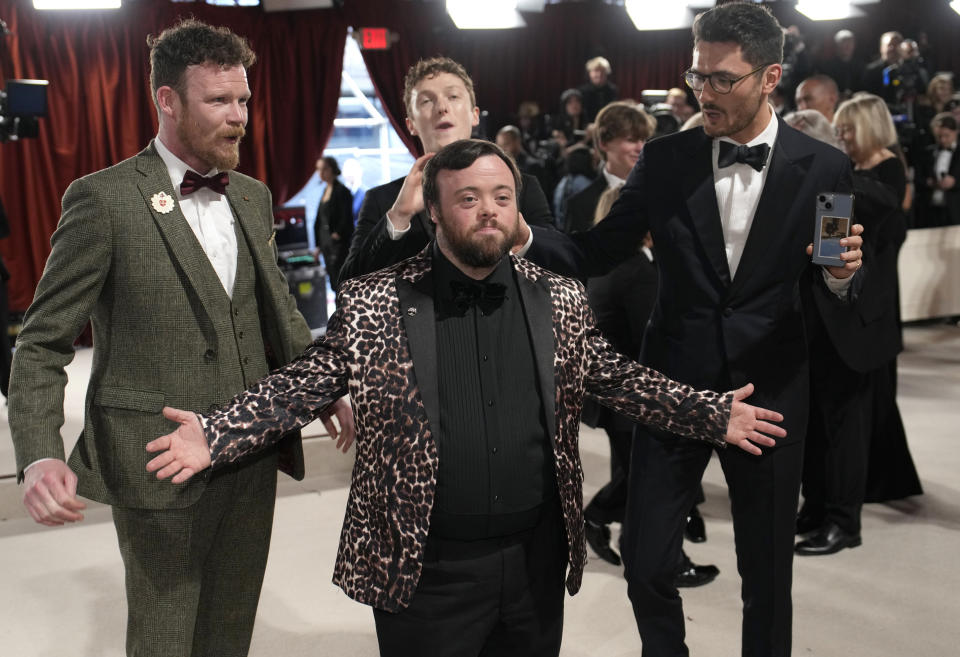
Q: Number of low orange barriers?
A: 0